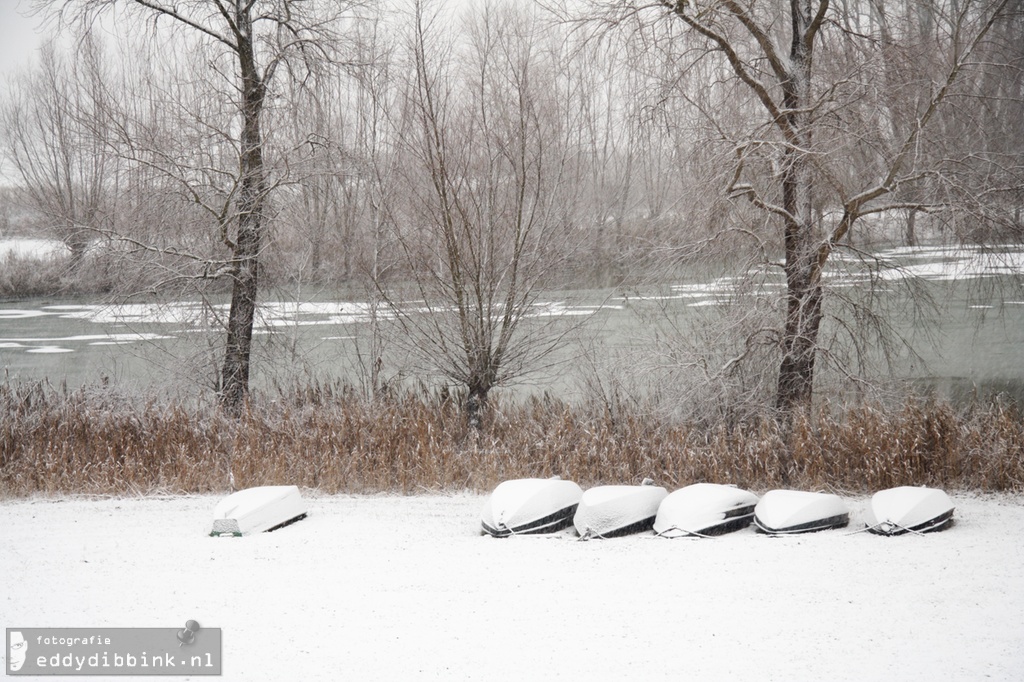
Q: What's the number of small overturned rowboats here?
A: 6